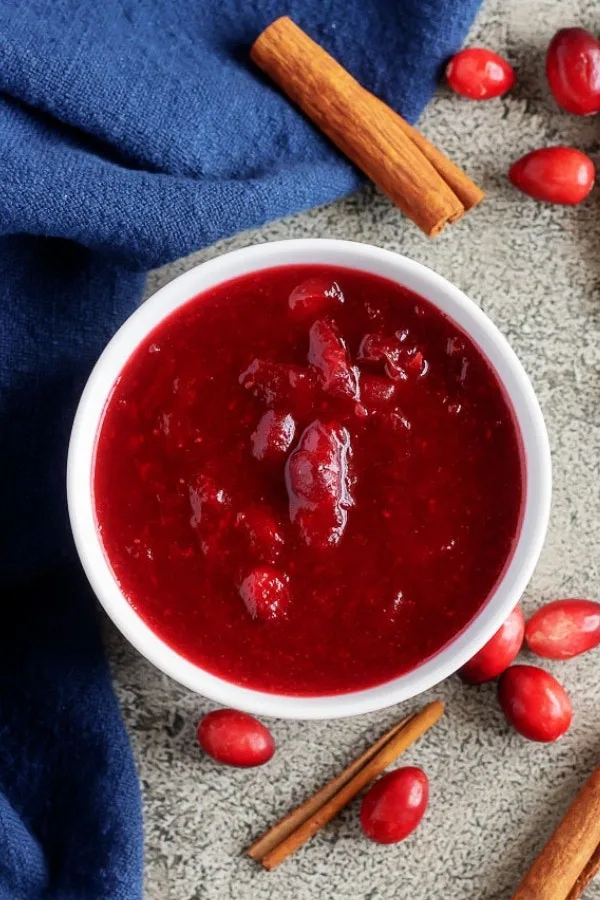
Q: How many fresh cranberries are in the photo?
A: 8